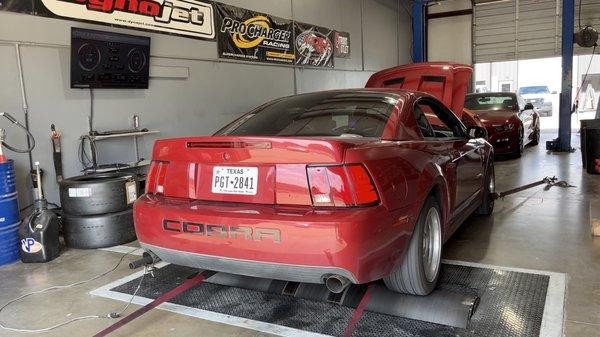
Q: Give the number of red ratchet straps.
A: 2